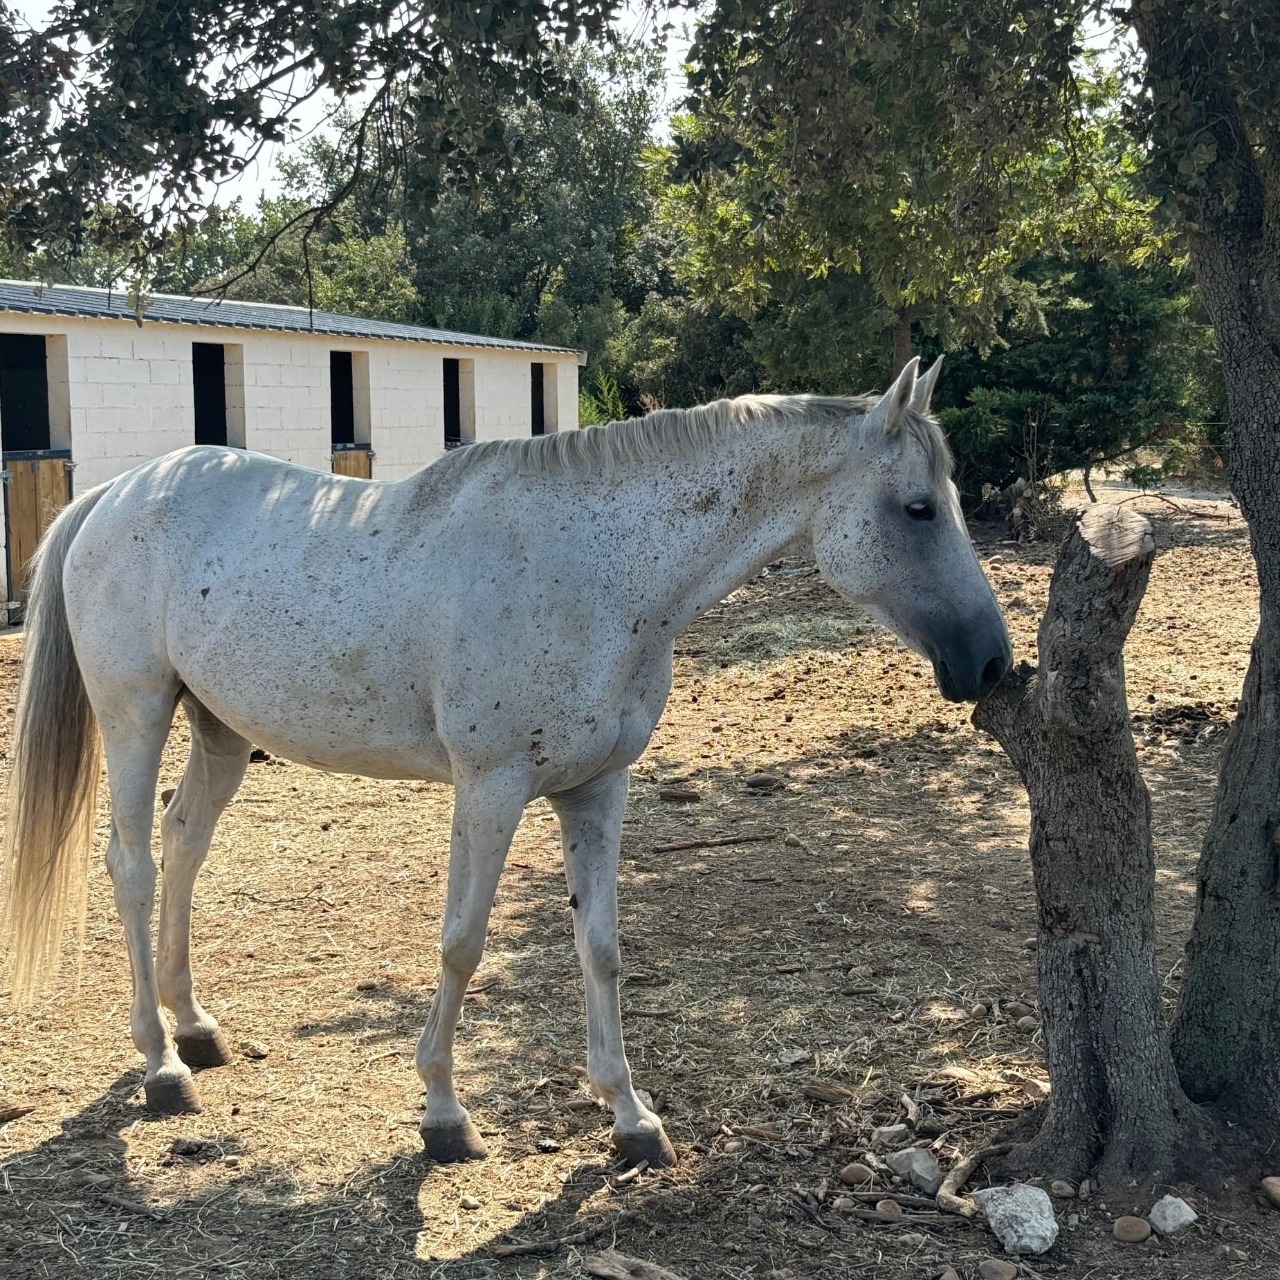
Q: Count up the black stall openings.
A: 5